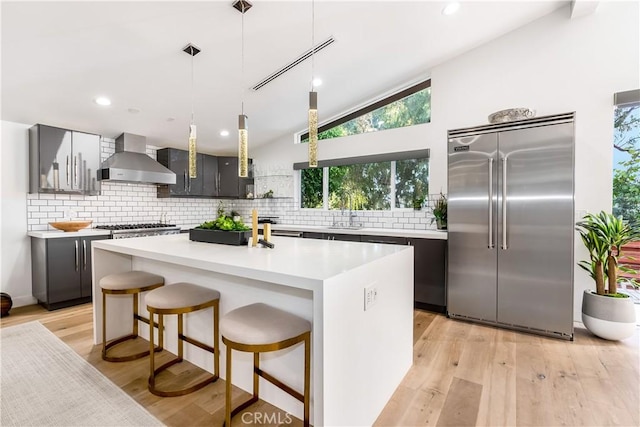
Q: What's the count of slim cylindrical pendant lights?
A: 3